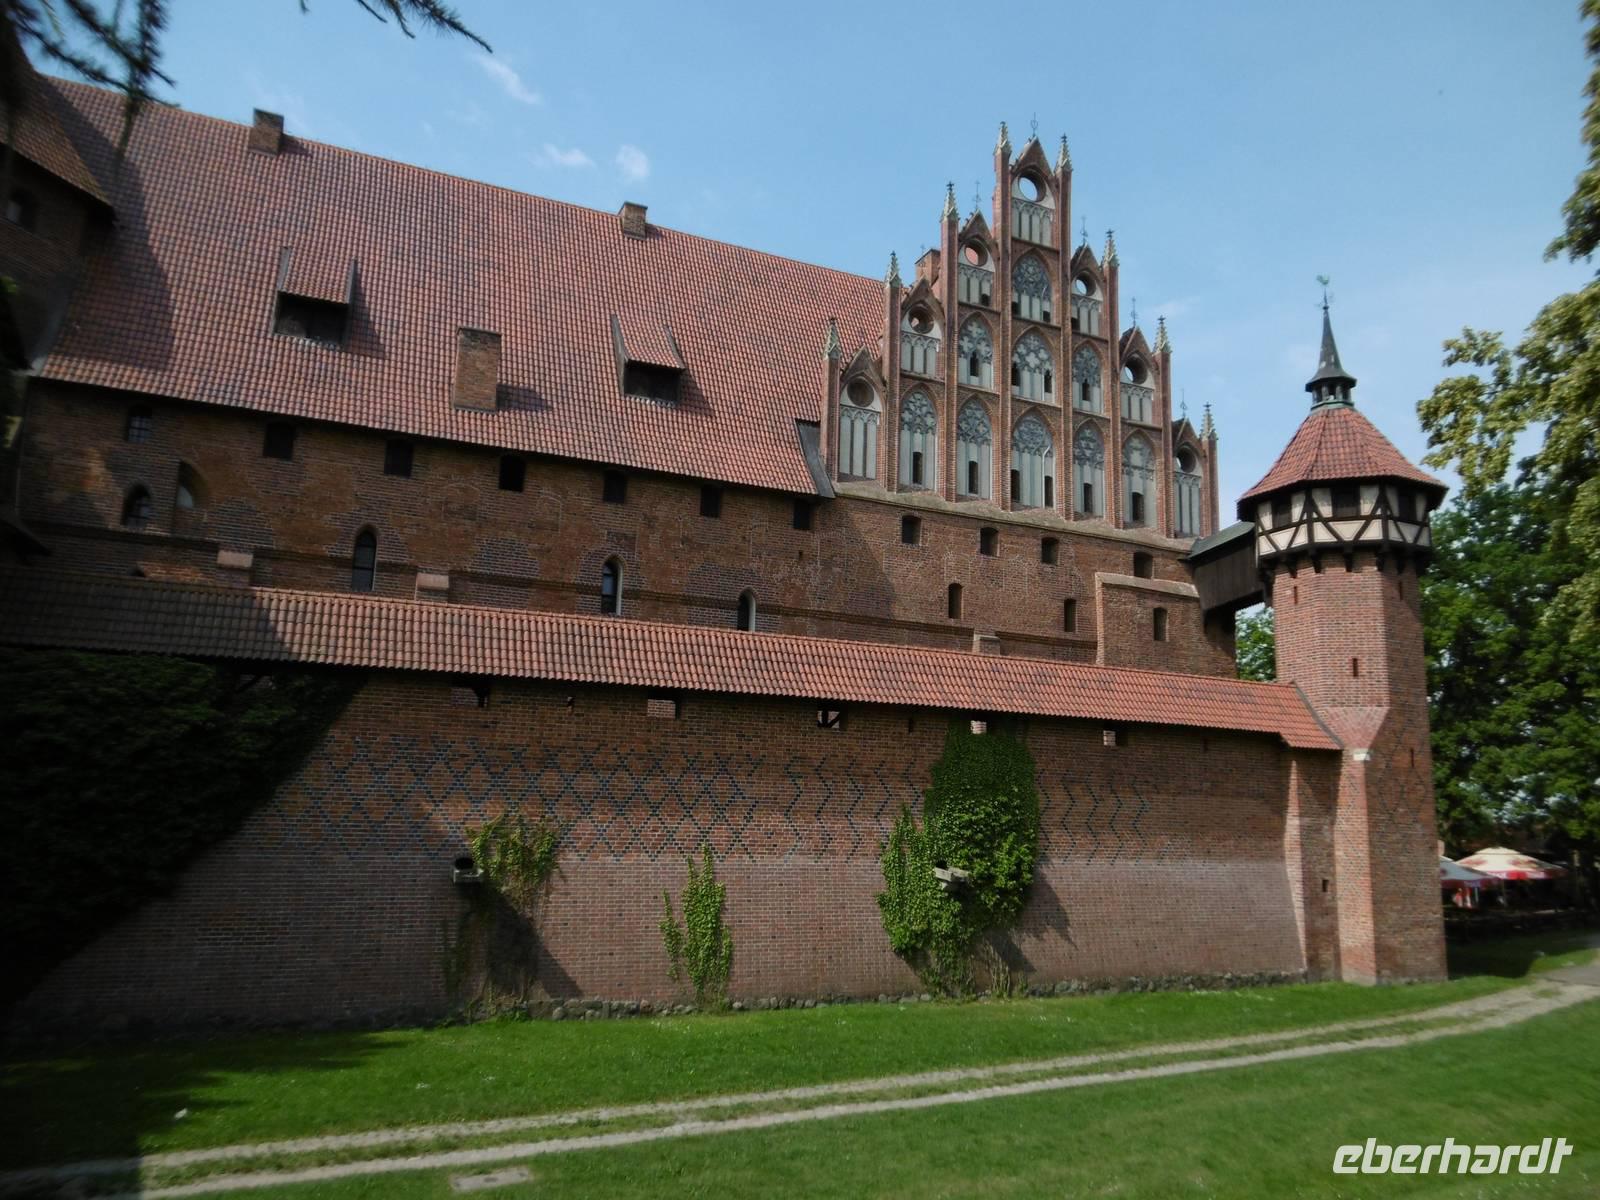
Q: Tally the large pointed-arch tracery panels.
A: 9